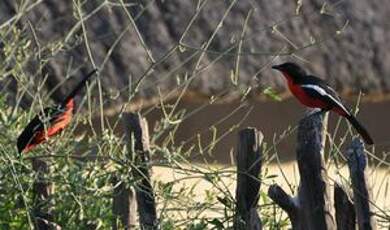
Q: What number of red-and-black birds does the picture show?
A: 2